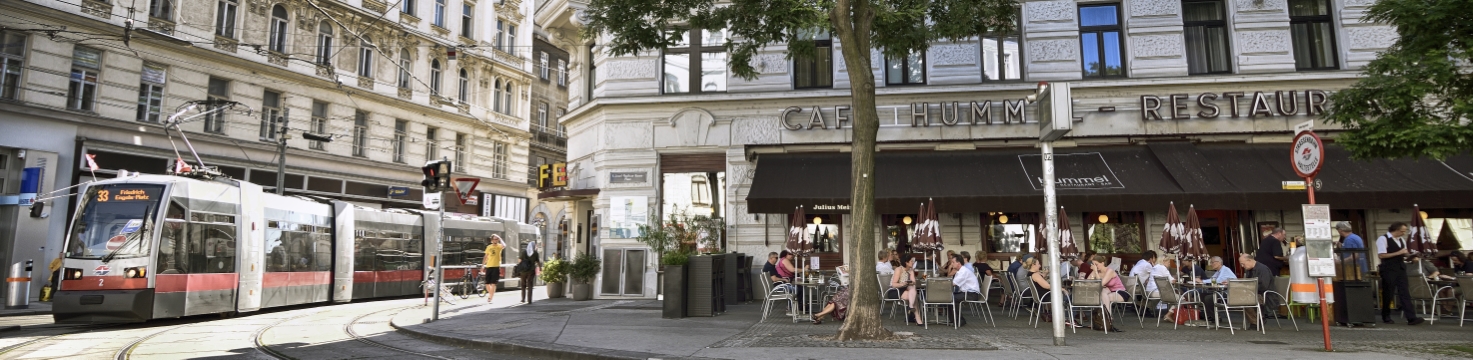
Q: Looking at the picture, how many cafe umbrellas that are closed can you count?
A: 9